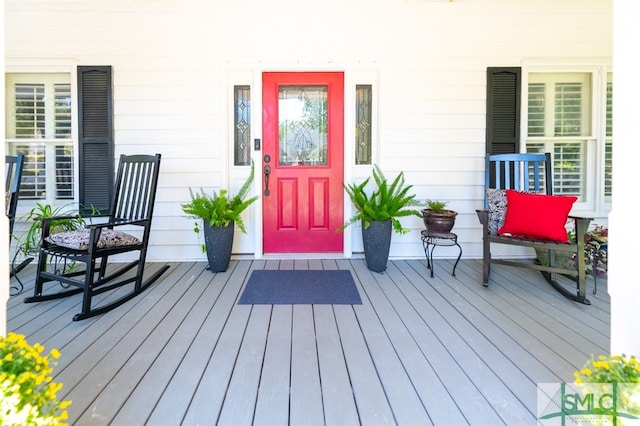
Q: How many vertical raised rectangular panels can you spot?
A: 2